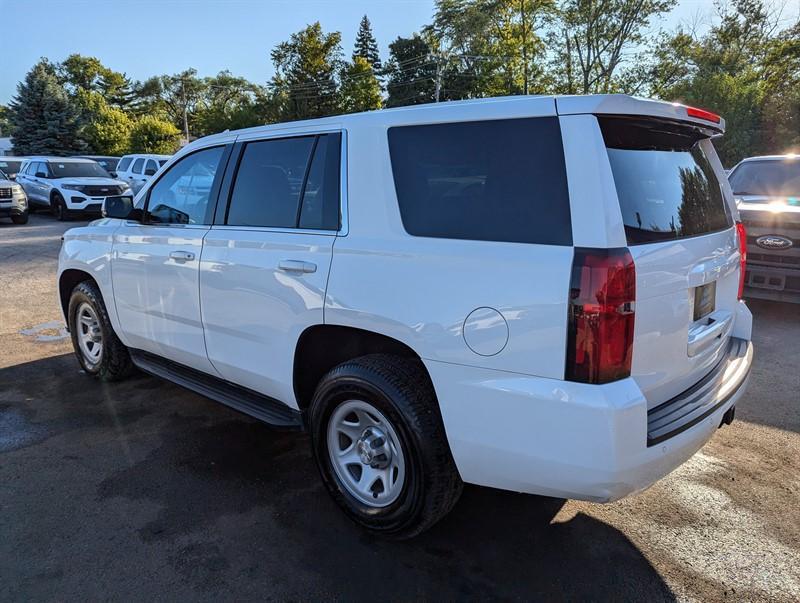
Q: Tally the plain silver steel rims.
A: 2